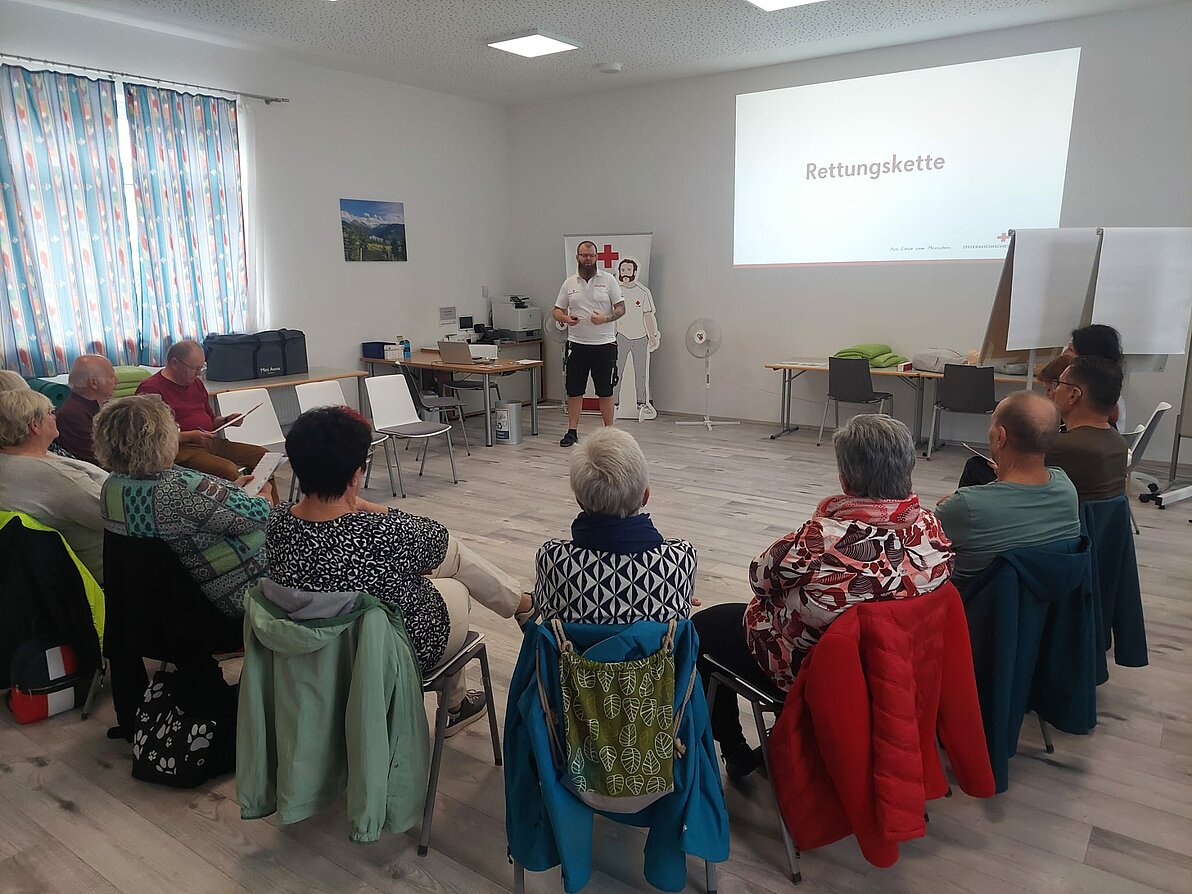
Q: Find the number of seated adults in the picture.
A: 12